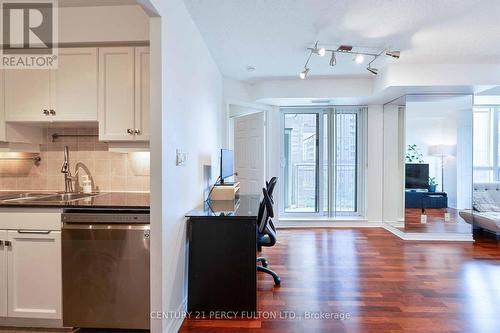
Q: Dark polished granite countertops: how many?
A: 1